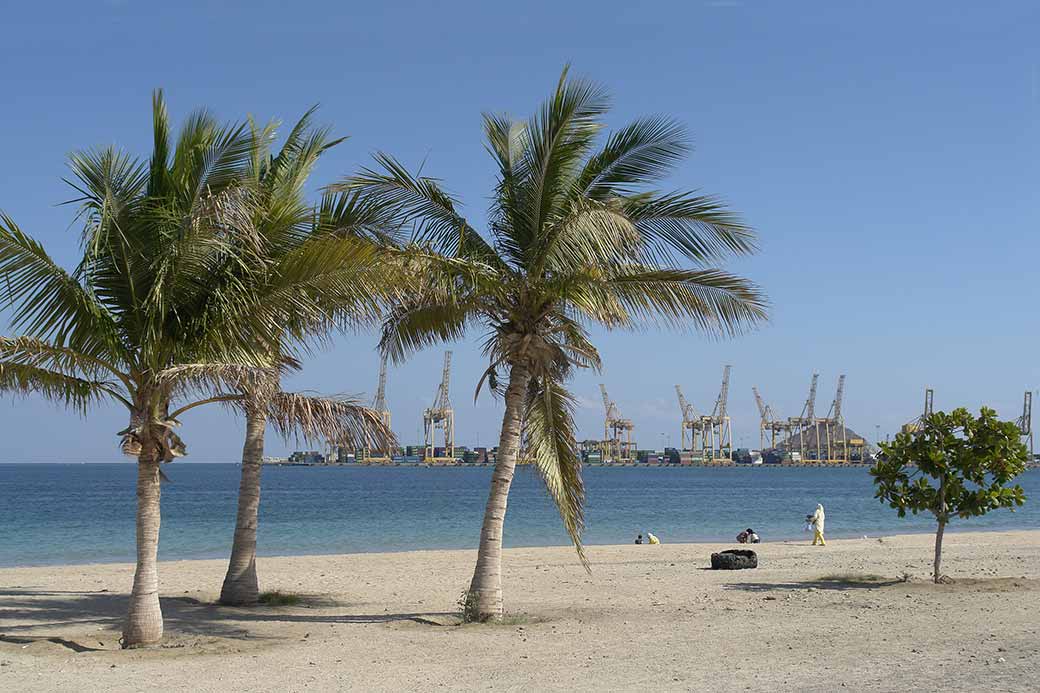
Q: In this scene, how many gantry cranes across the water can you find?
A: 10